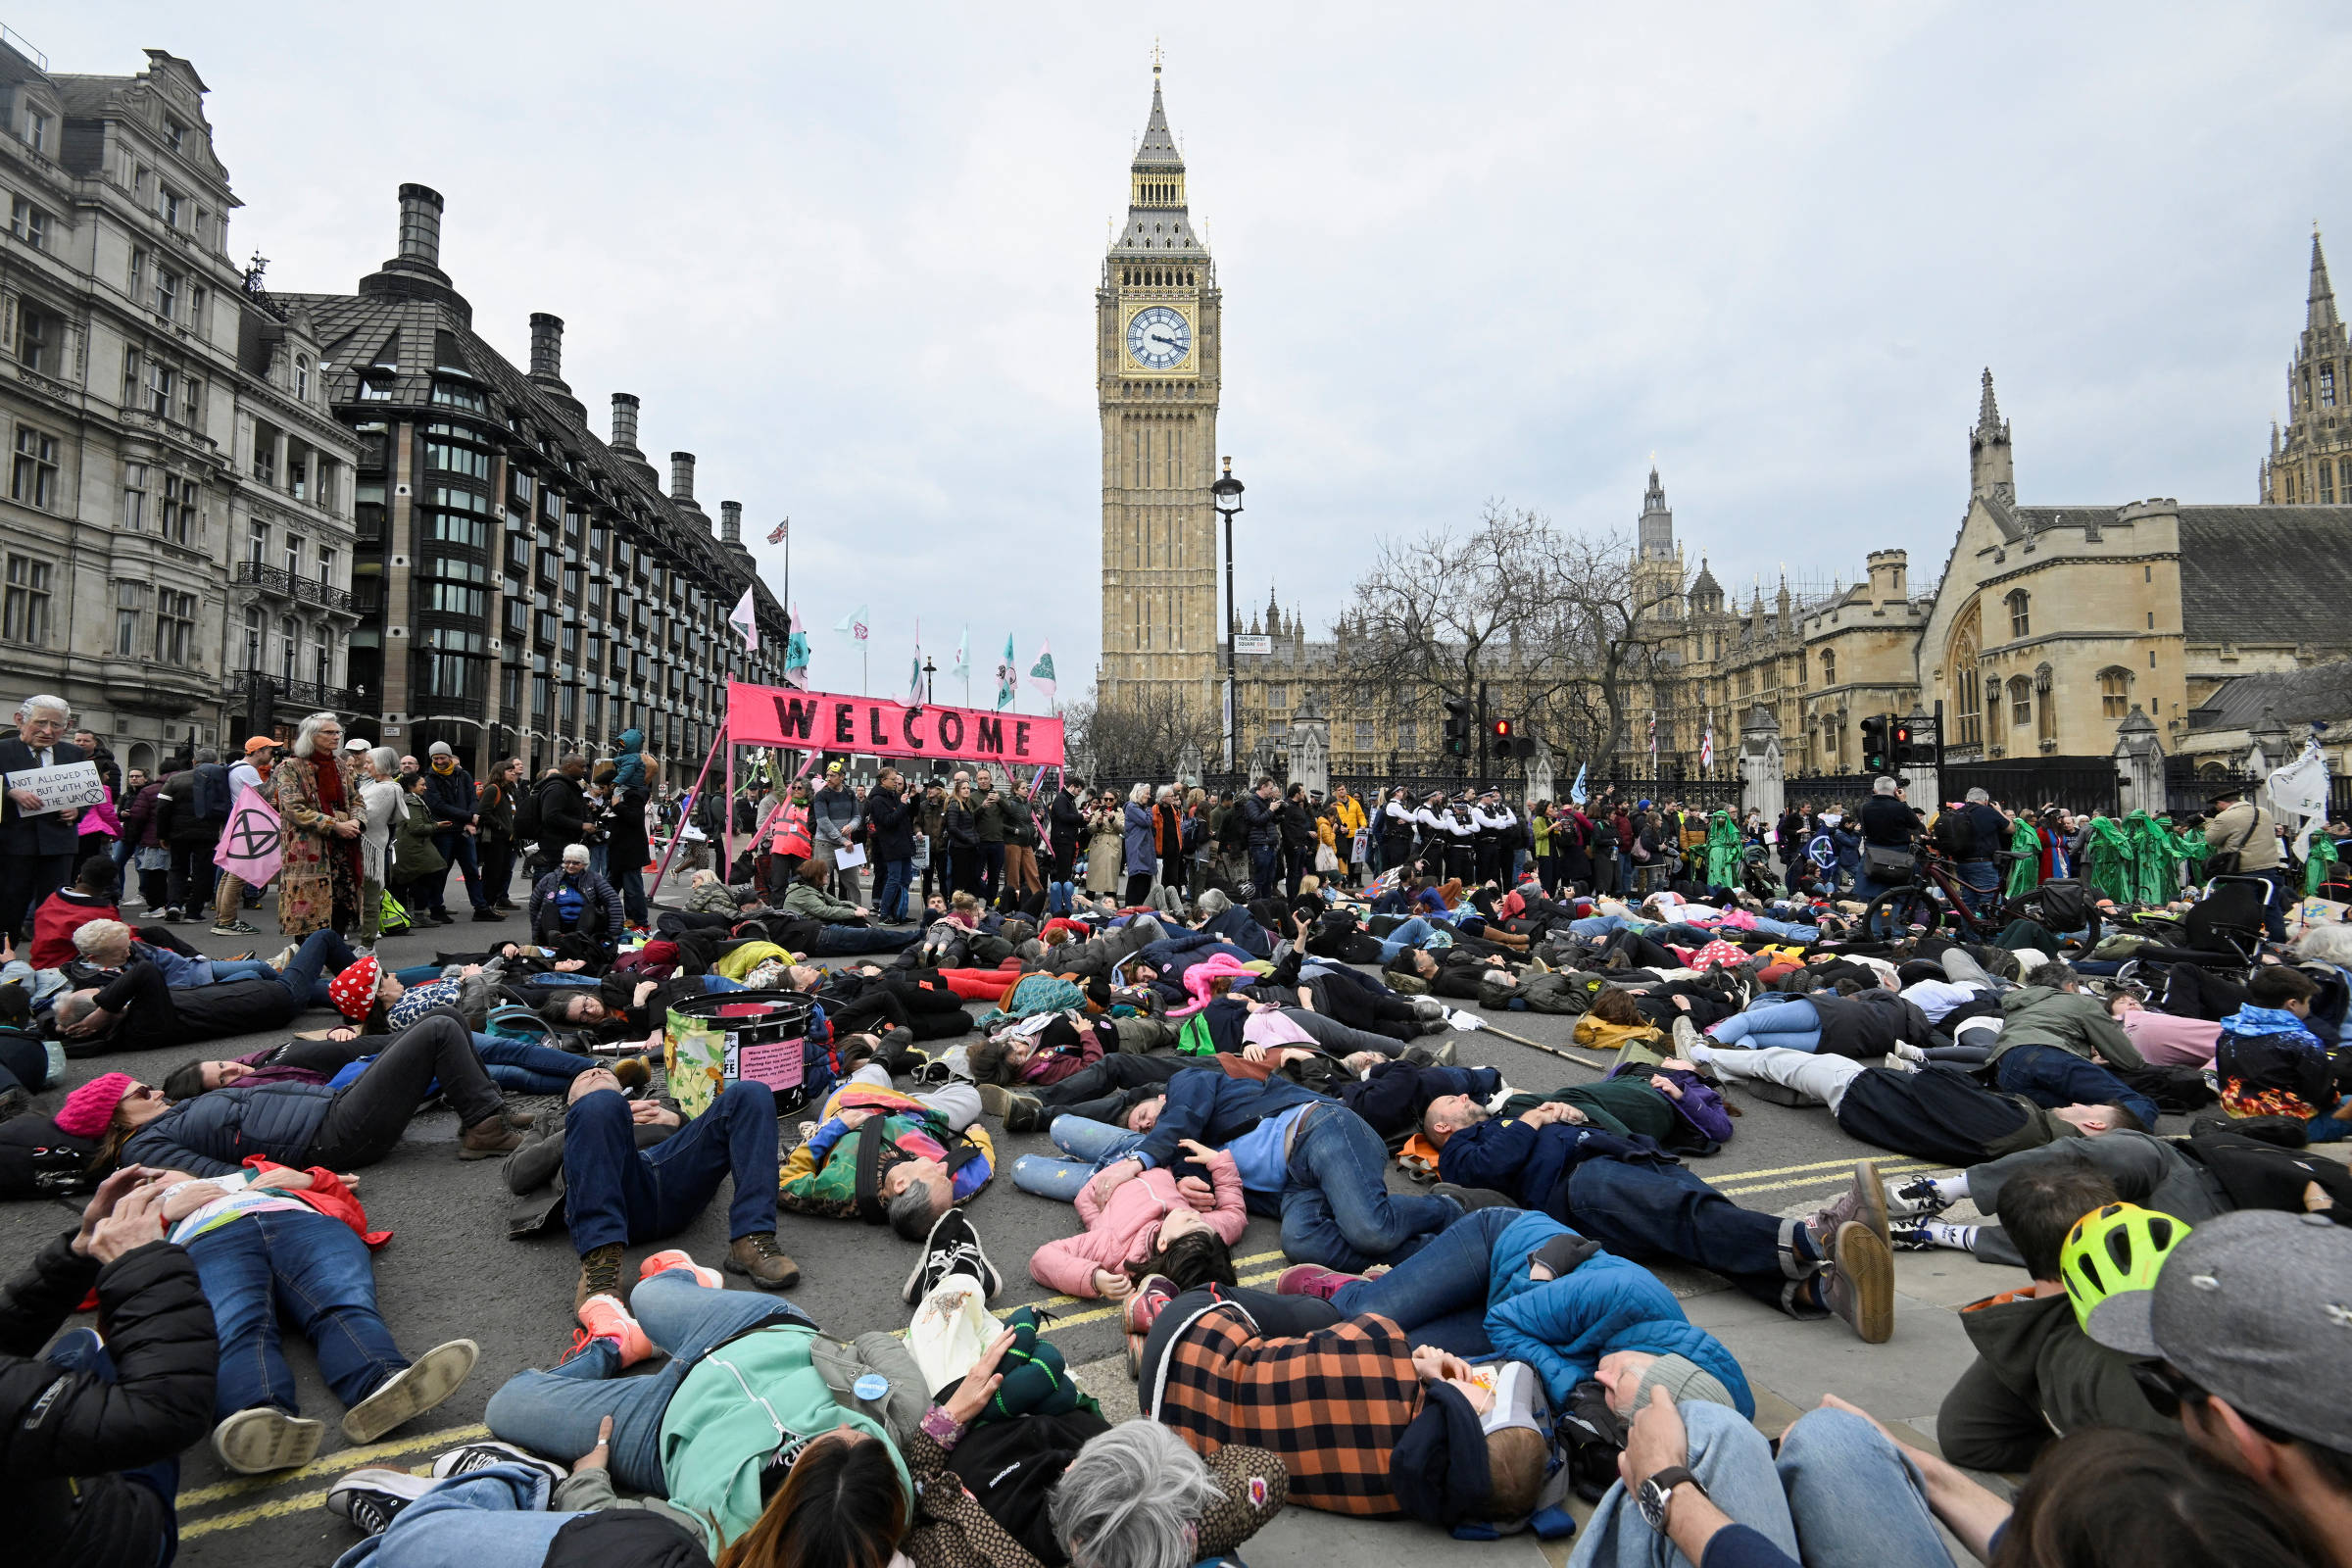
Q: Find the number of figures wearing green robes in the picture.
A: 7